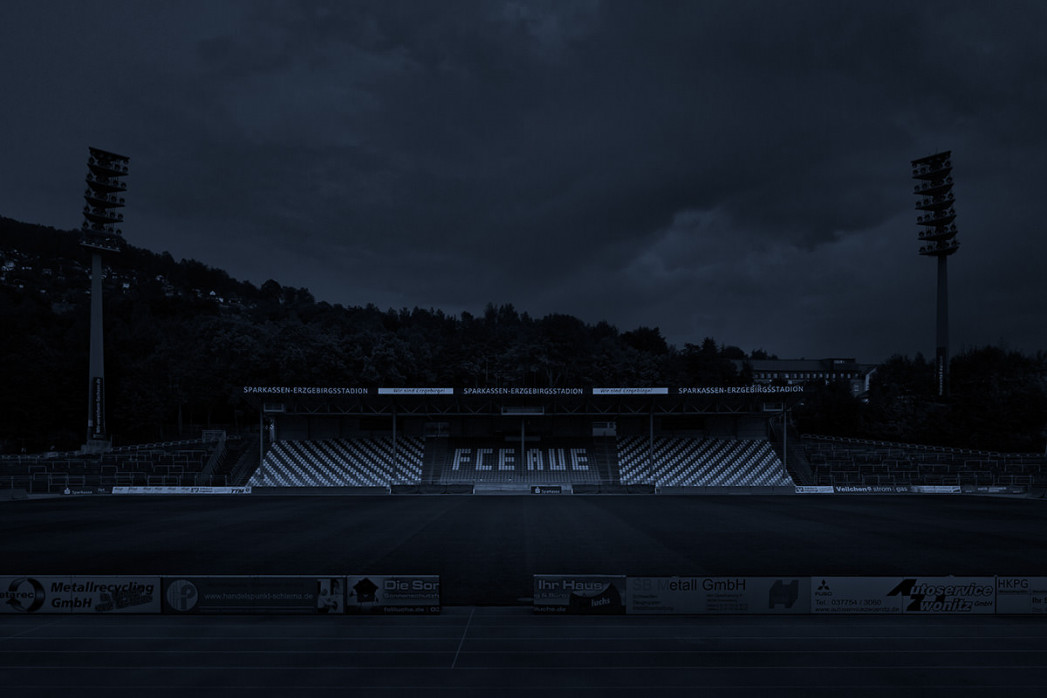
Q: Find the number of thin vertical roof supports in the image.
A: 5